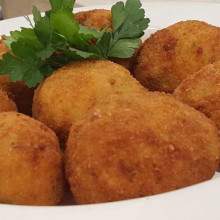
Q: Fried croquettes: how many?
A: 8